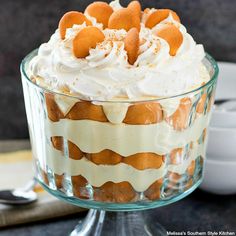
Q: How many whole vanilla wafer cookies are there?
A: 8